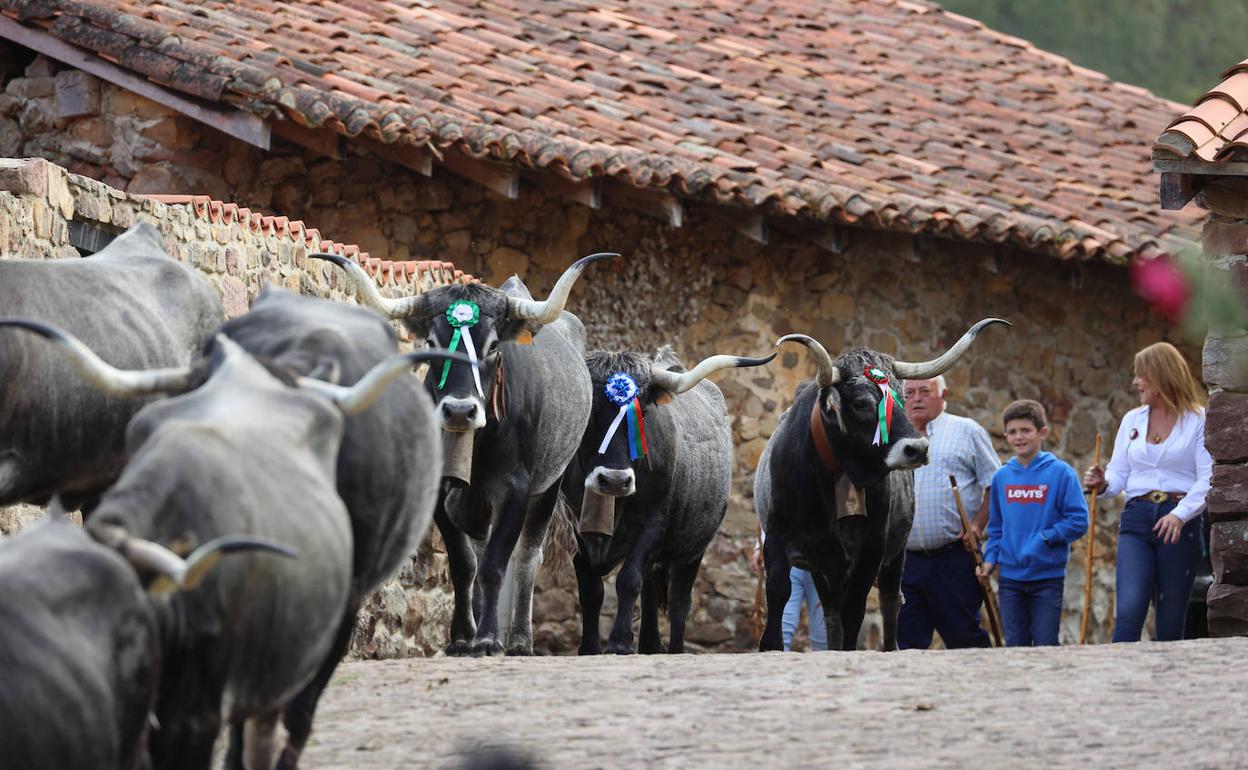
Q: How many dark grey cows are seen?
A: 7